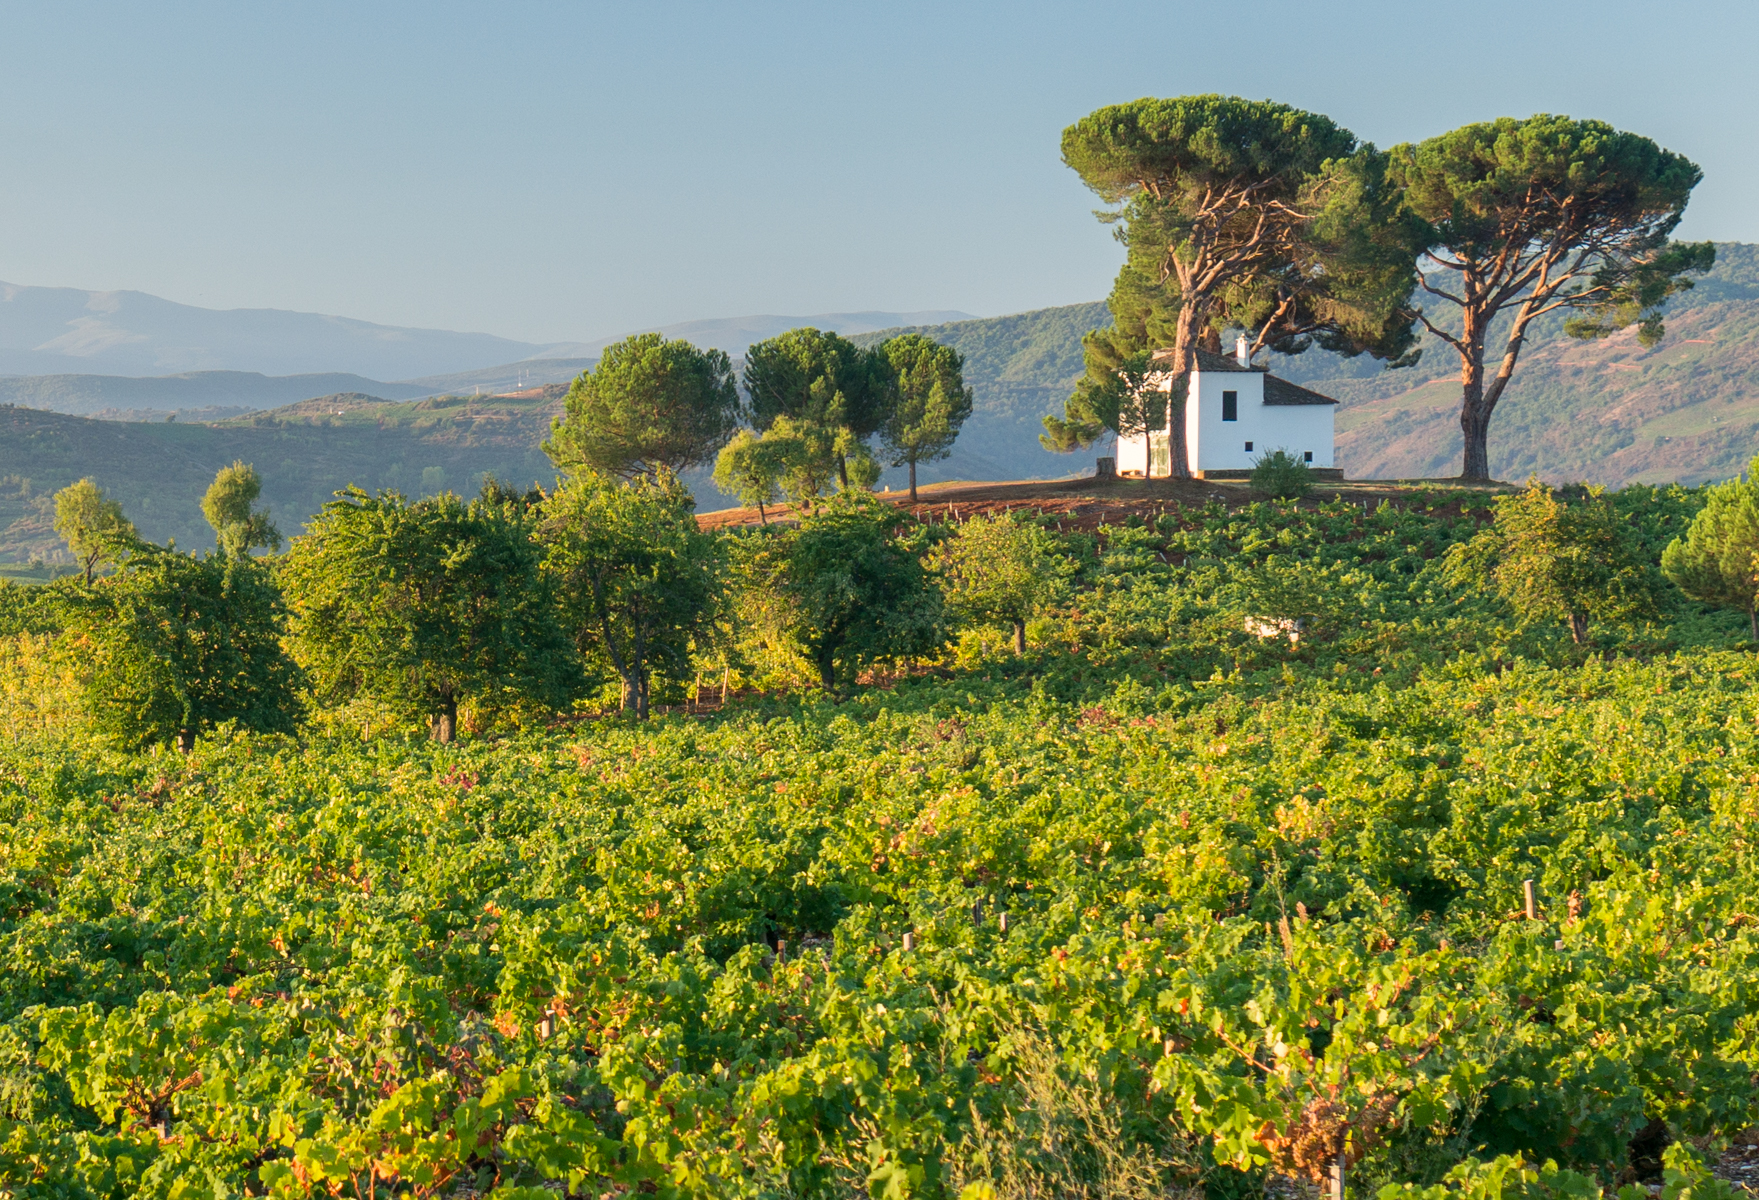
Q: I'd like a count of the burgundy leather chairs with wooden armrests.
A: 0